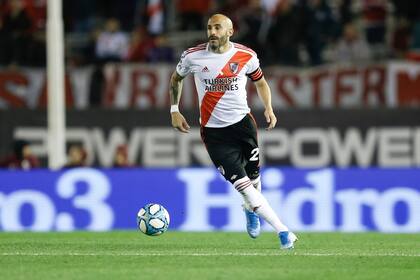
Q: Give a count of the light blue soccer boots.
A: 2